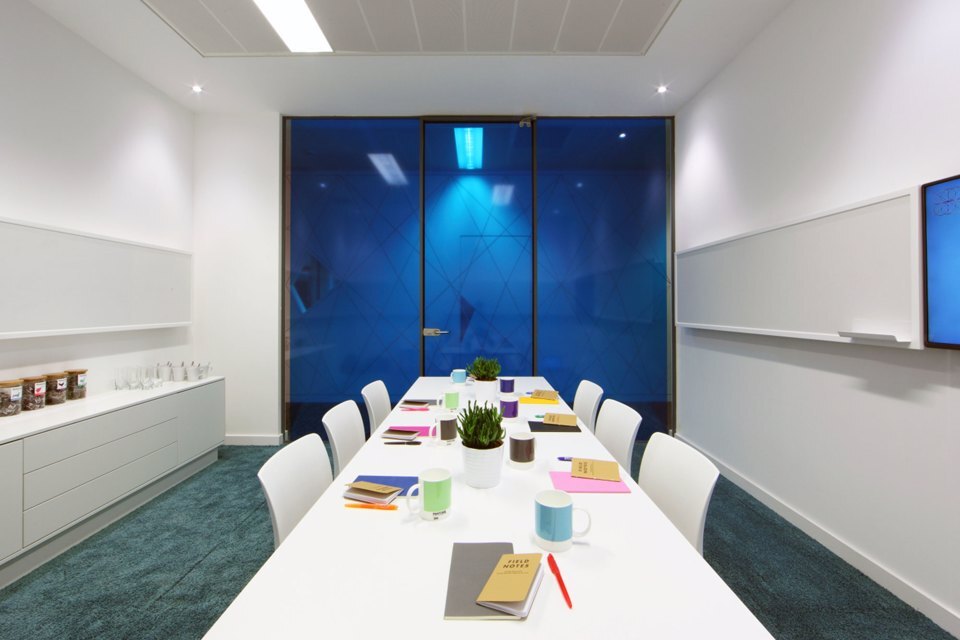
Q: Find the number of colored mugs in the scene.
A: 8